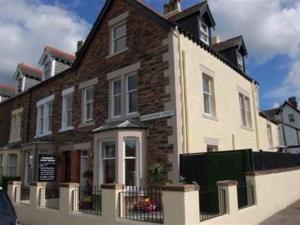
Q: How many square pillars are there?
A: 6